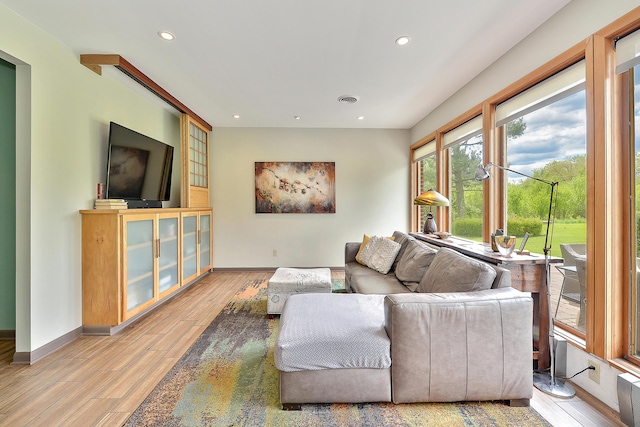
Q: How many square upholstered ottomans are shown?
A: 1